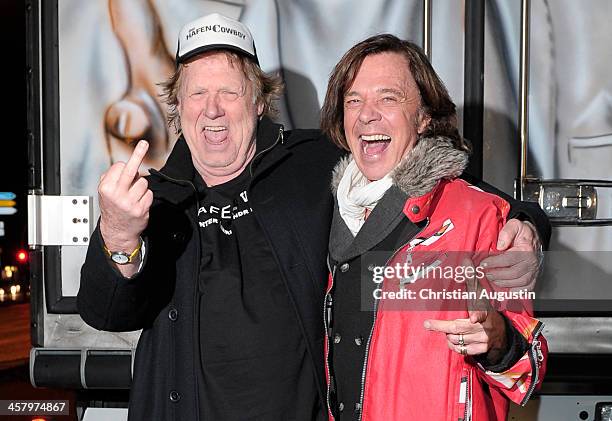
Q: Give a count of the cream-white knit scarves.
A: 1